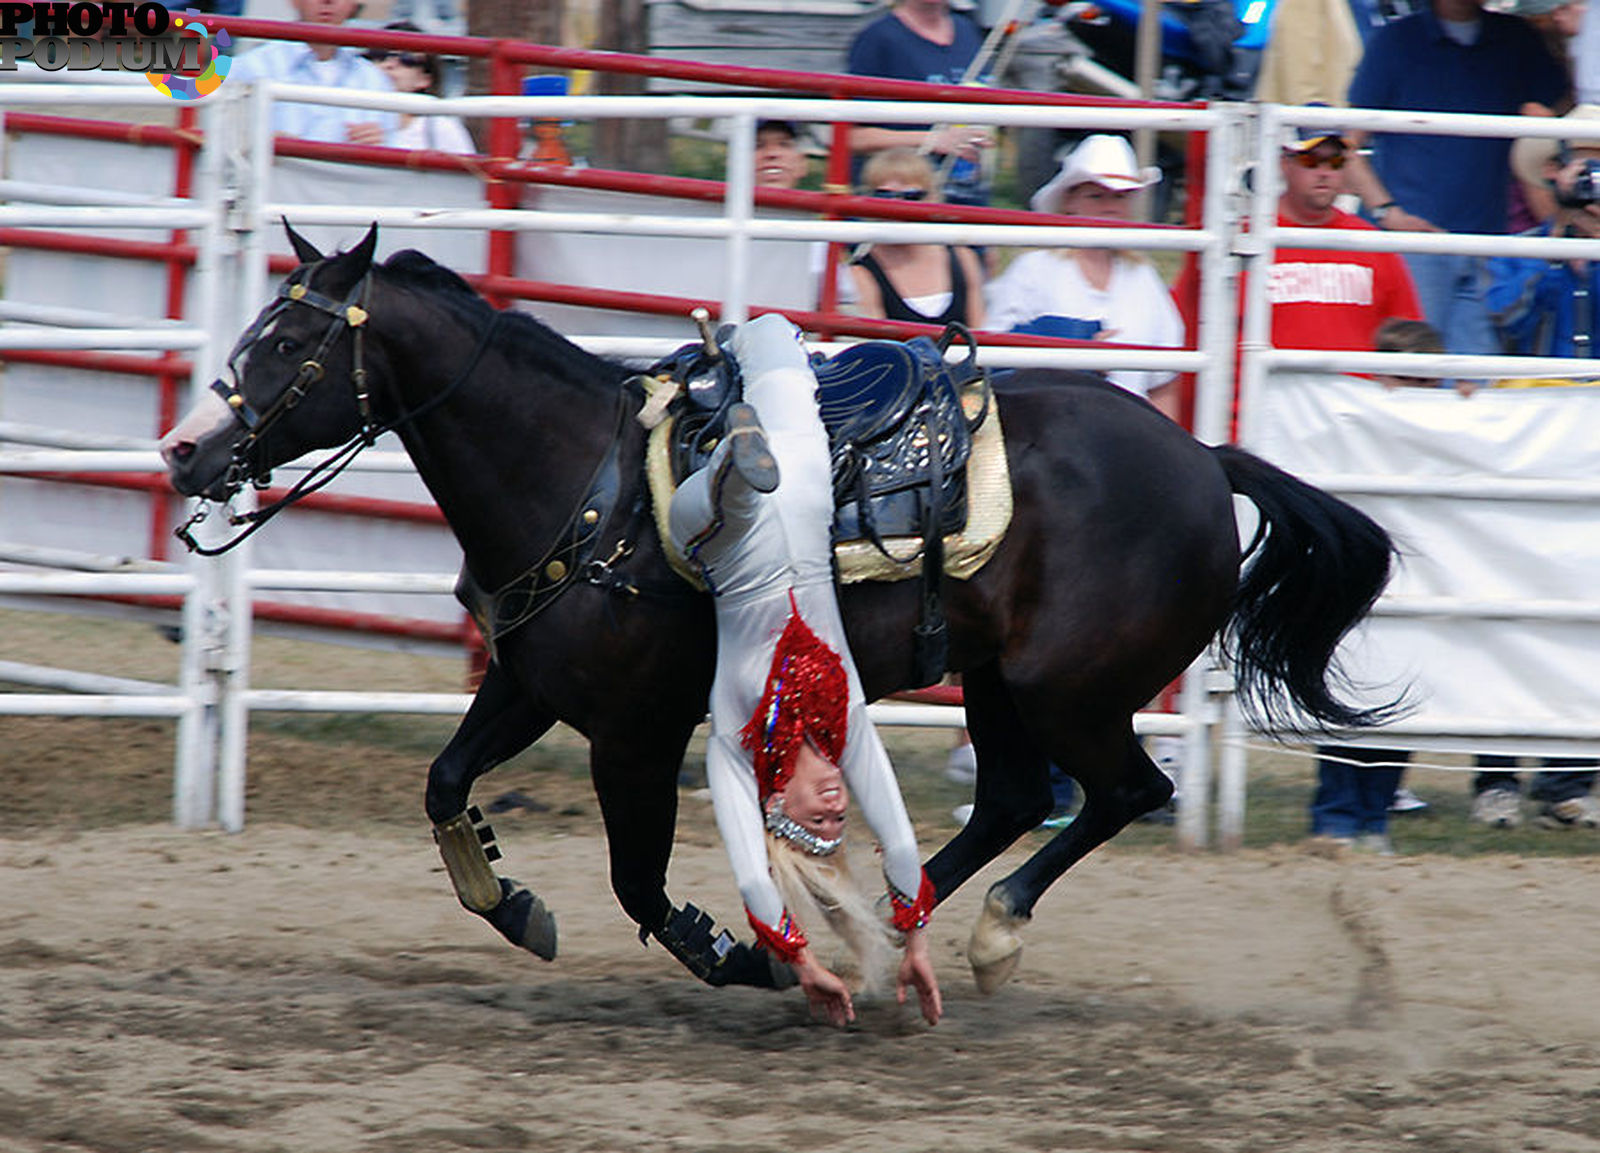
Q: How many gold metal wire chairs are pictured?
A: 0